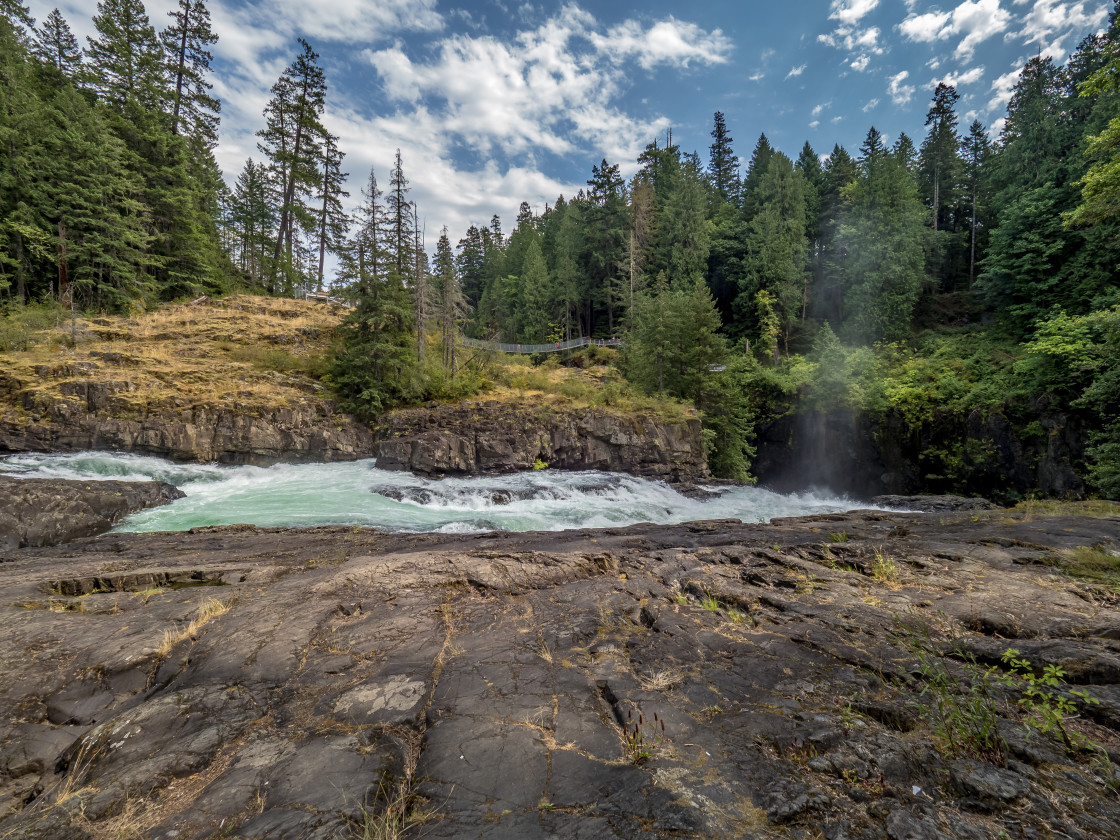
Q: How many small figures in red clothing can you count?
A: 2